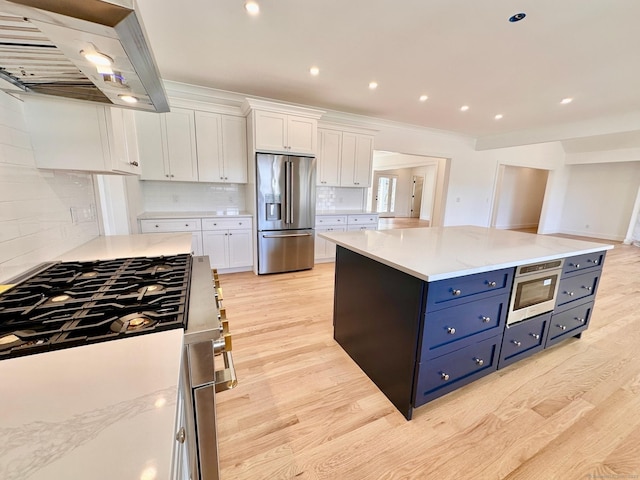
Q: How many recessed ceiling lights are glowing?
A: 7